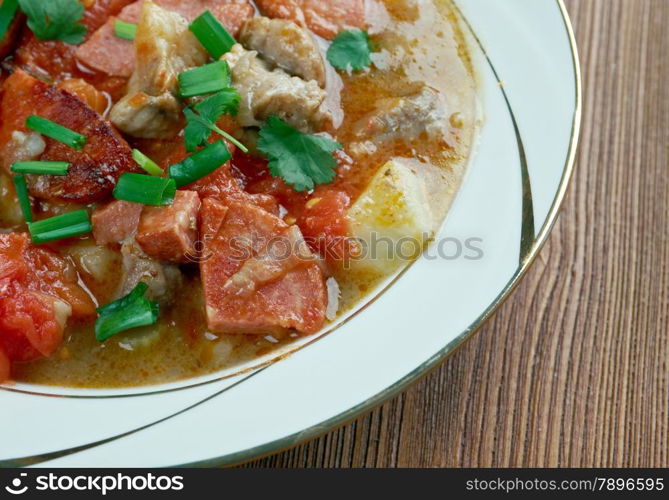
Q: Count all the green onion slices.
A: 12